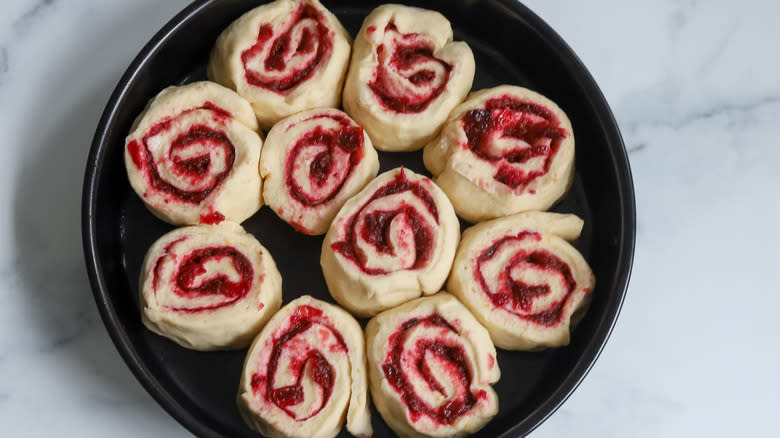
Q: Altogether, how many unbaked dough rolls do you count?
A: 10